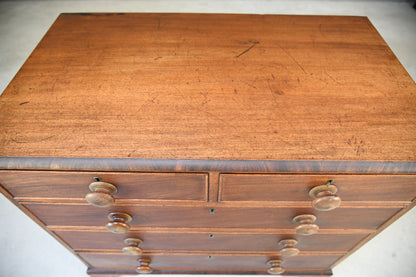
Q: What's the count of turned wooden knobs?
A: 8